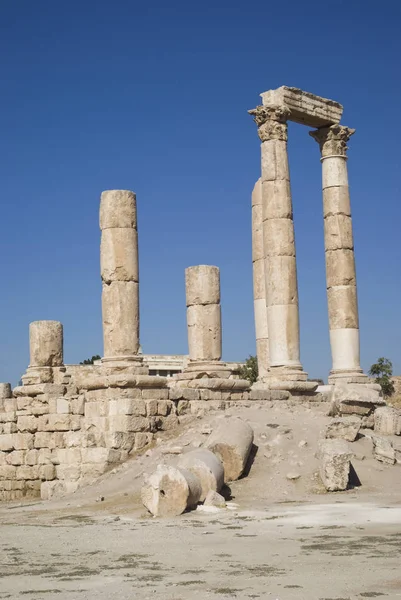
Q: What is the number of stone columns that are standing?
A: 6